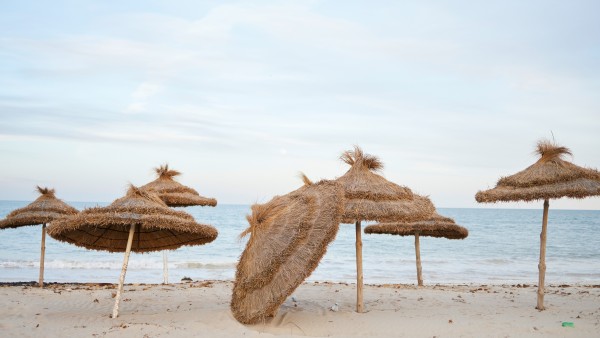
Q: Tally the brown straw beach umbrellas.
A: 7